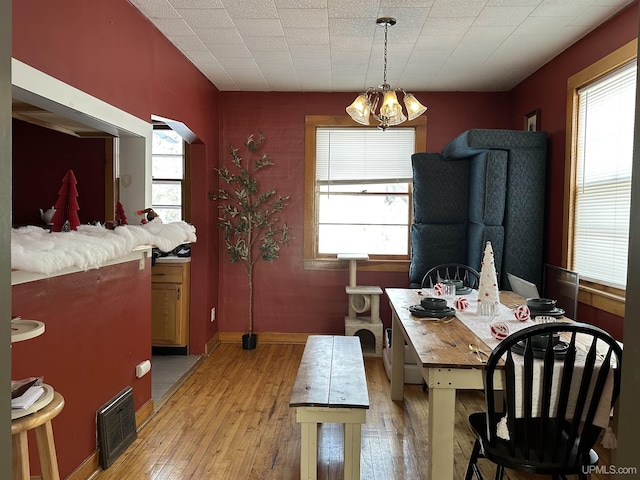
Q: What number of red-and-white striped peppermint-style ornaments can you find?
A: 4